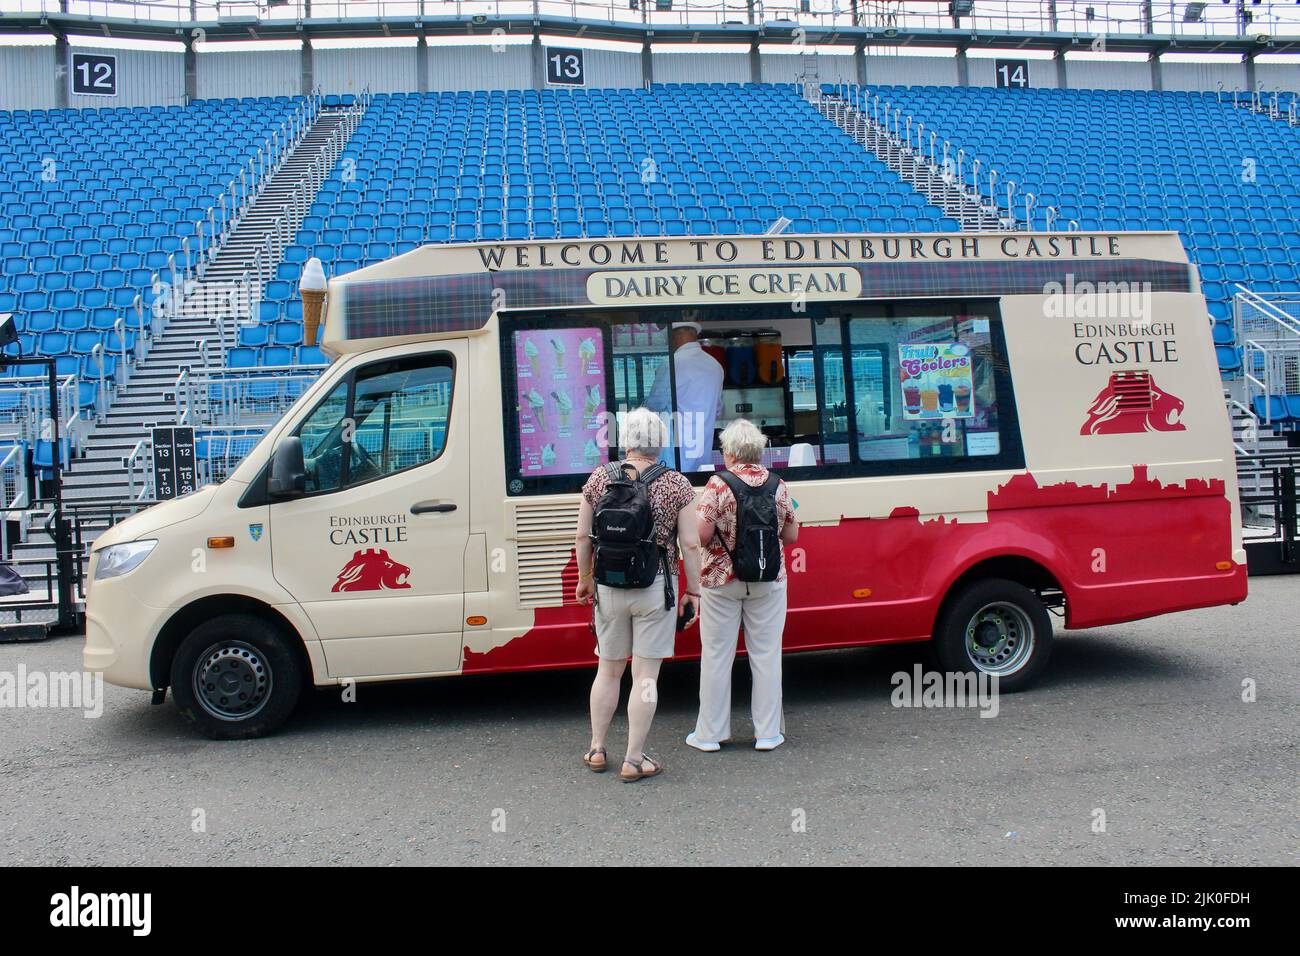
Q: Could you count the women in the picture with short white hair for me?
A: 2